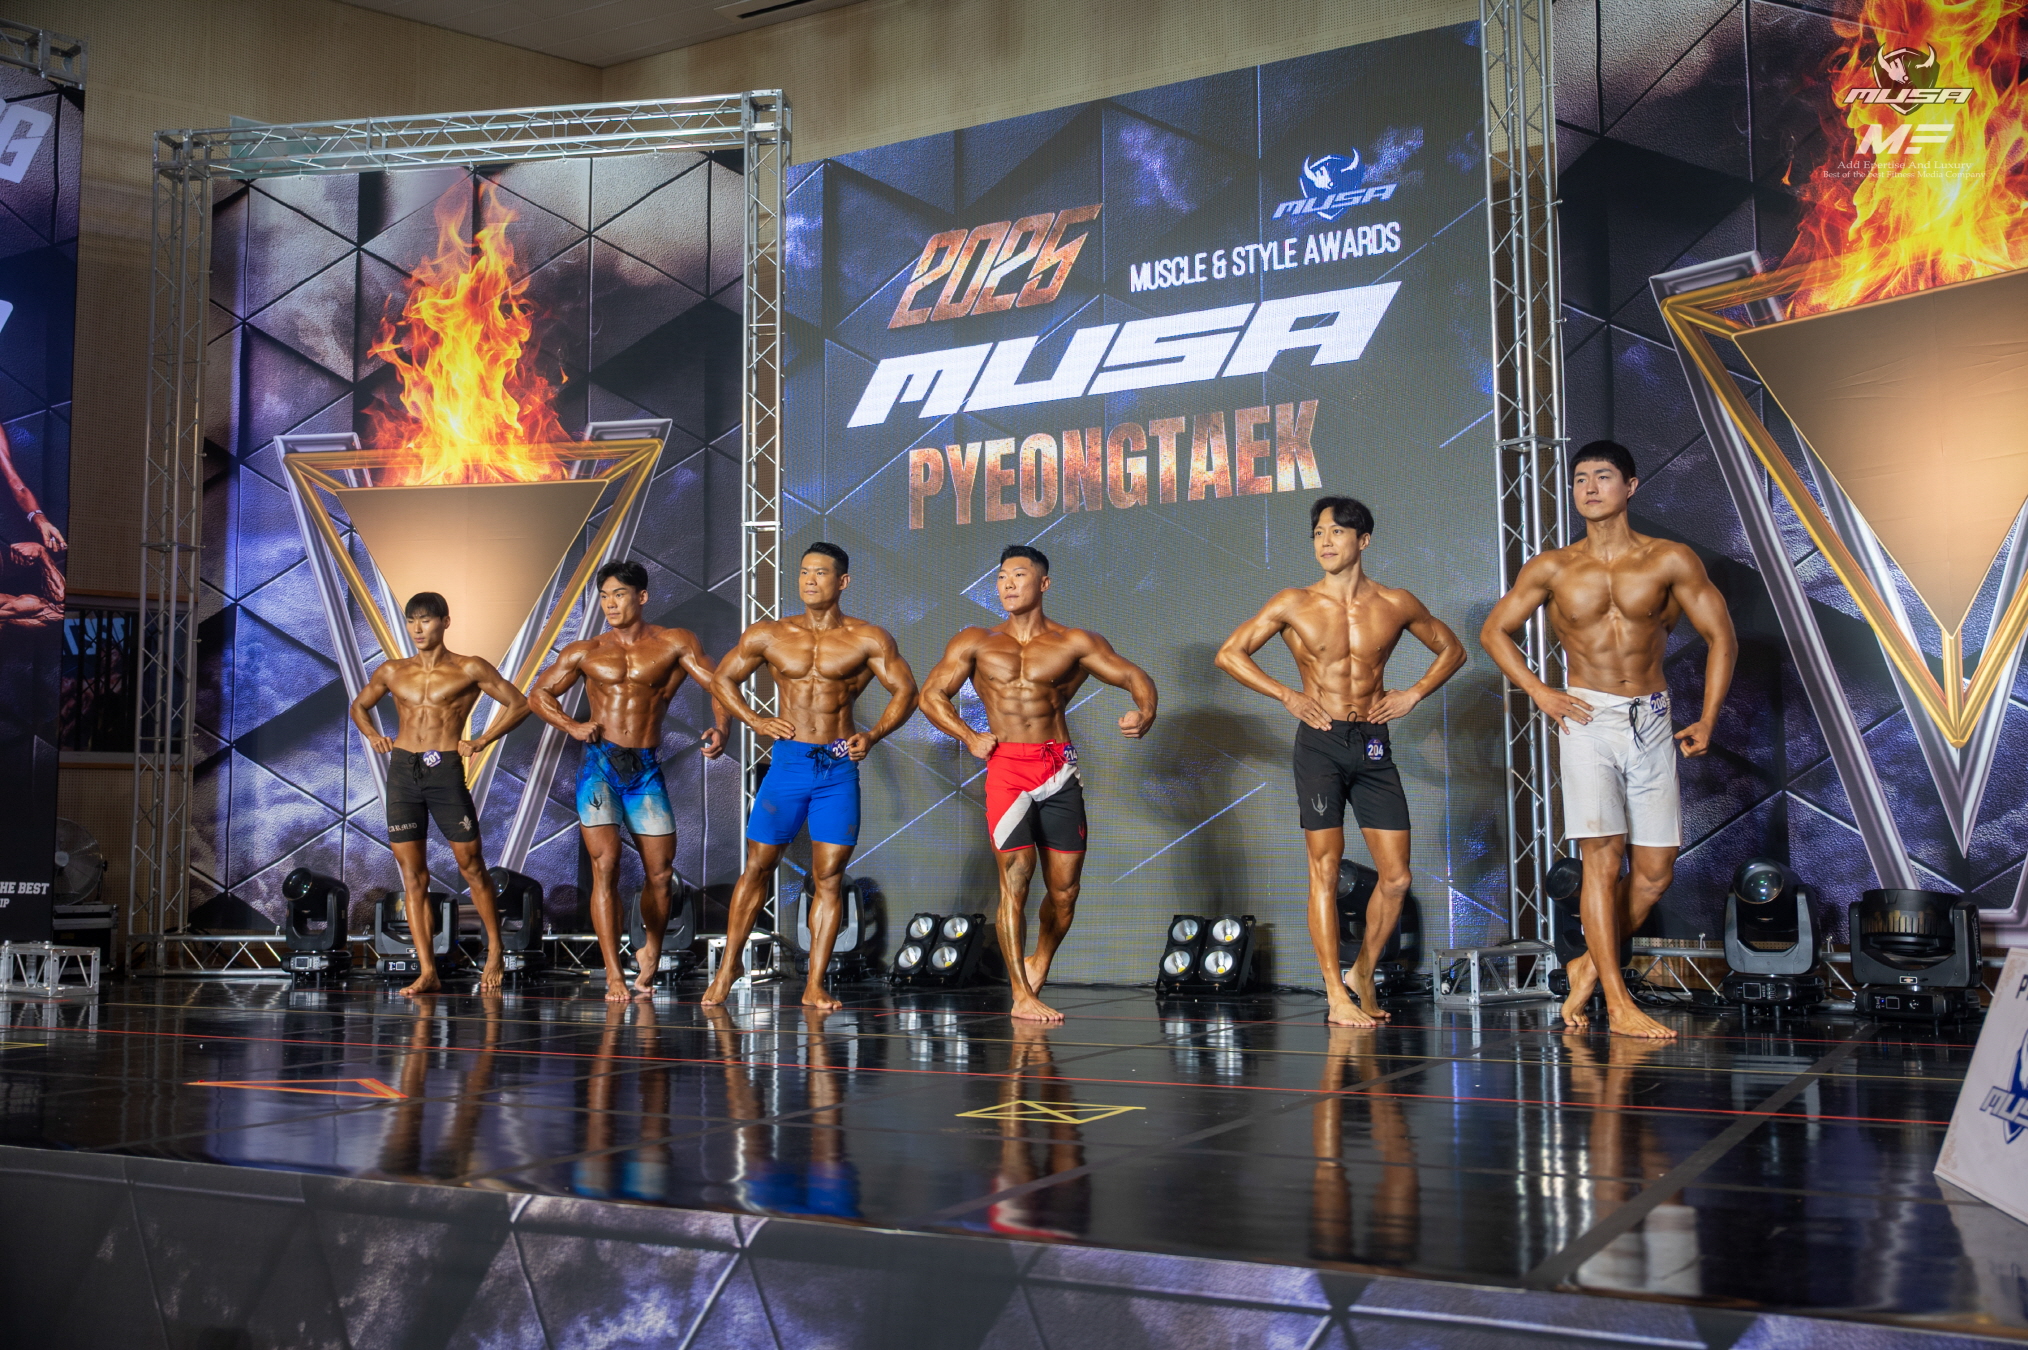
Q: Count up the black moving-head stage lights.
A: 9